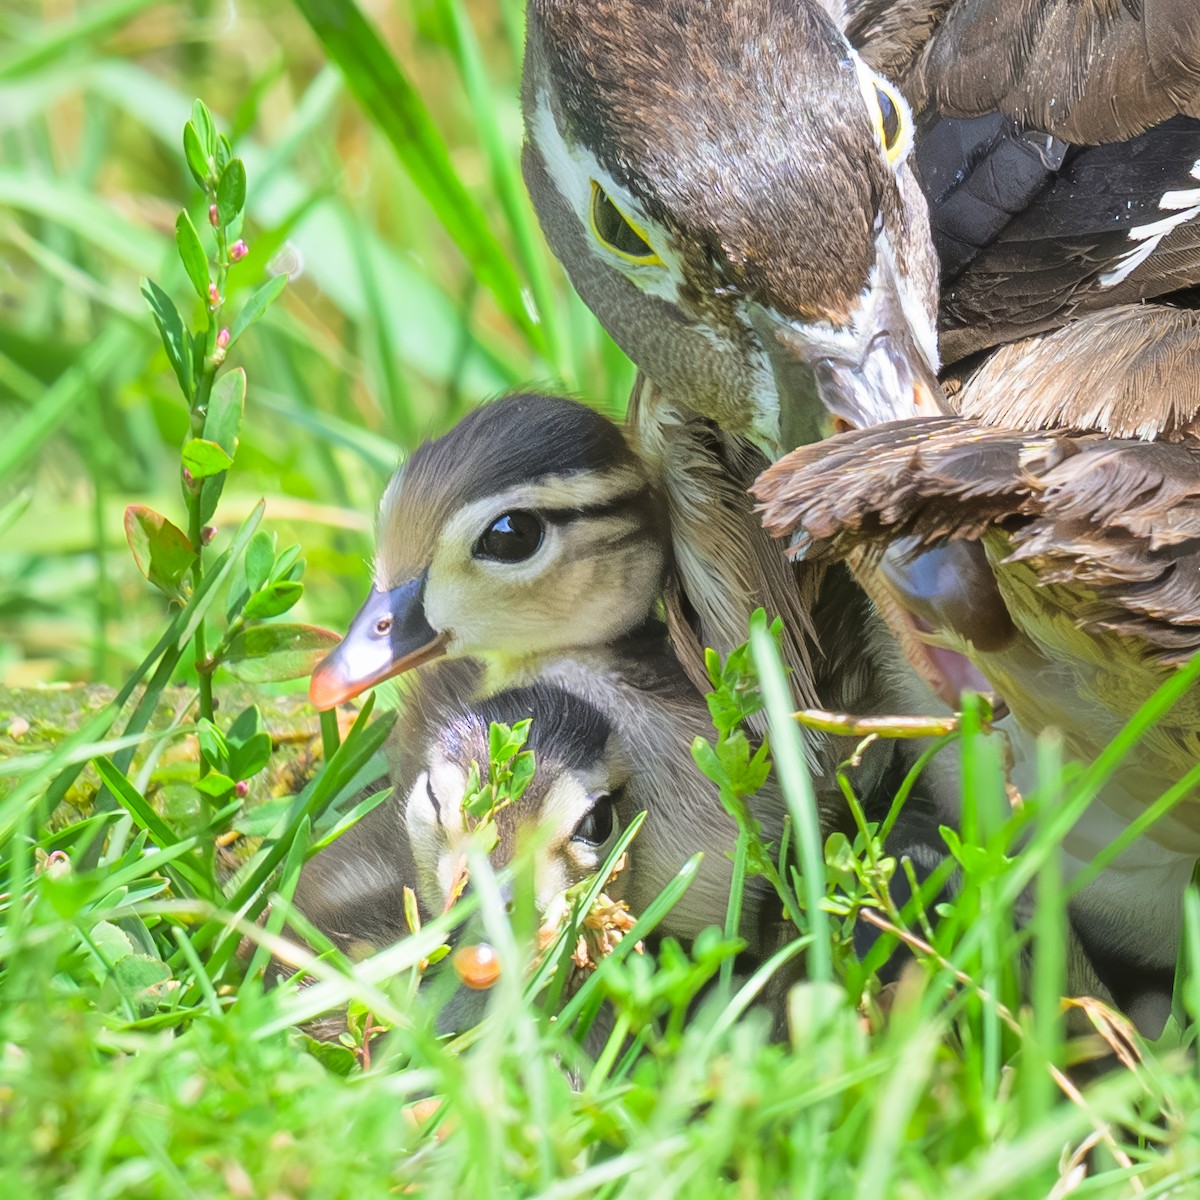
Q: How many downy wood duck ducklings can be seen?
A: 2